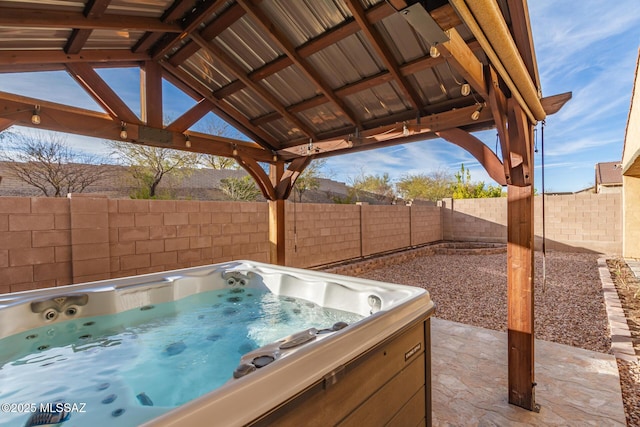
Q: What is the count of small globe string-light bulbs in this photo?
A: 11